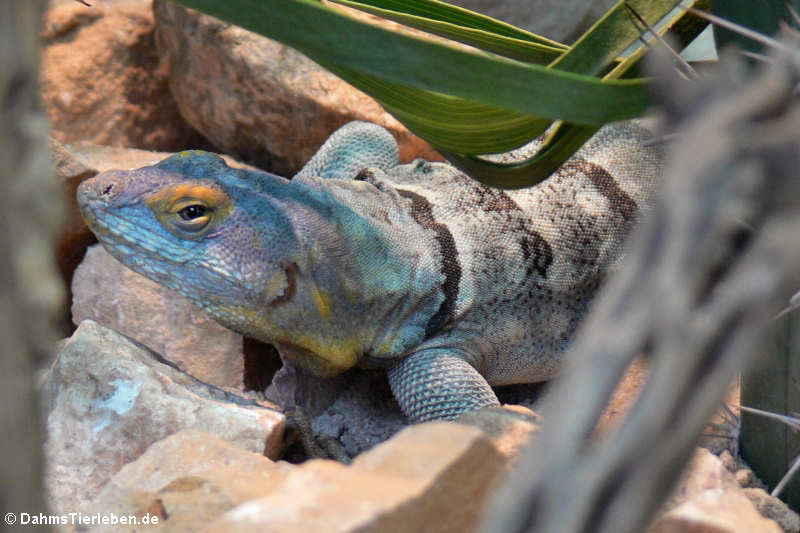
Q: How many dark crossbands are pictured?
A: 3